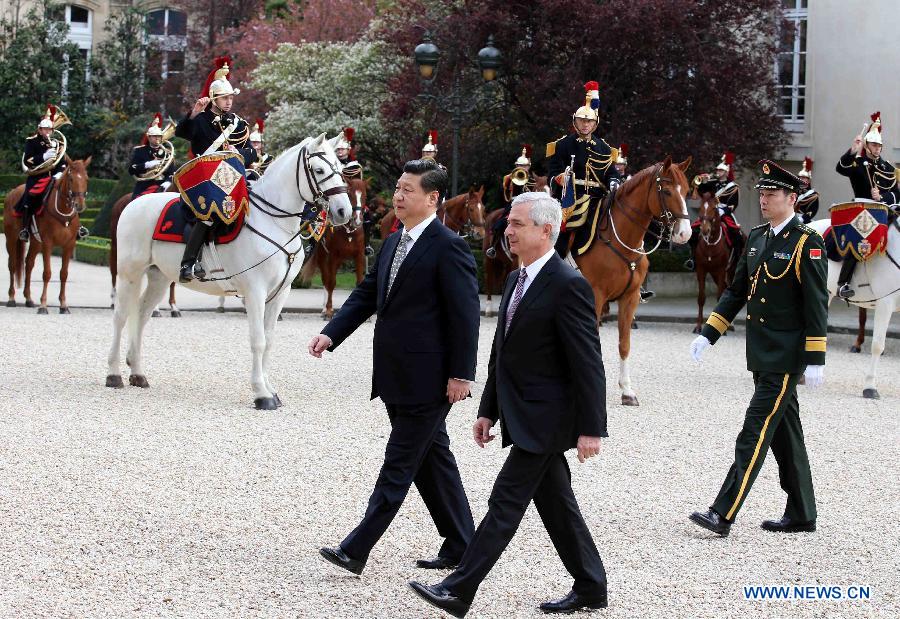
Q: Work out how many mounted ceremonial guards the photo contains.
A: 12